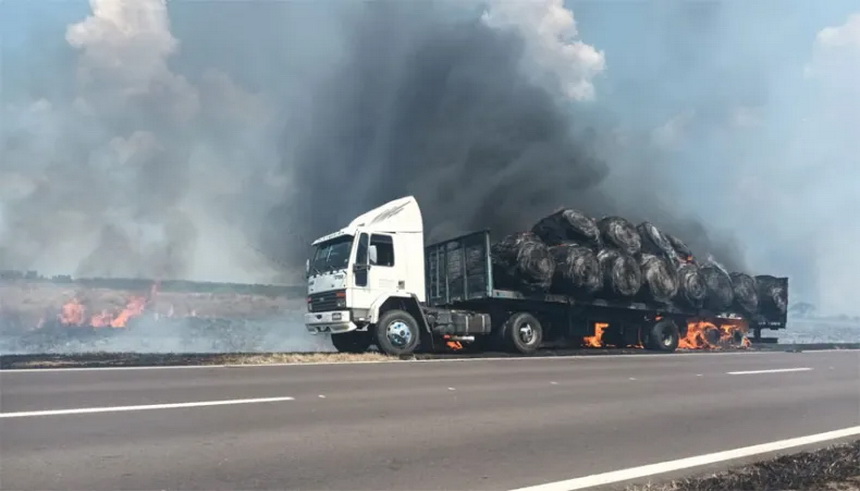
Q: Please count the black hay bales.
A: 12